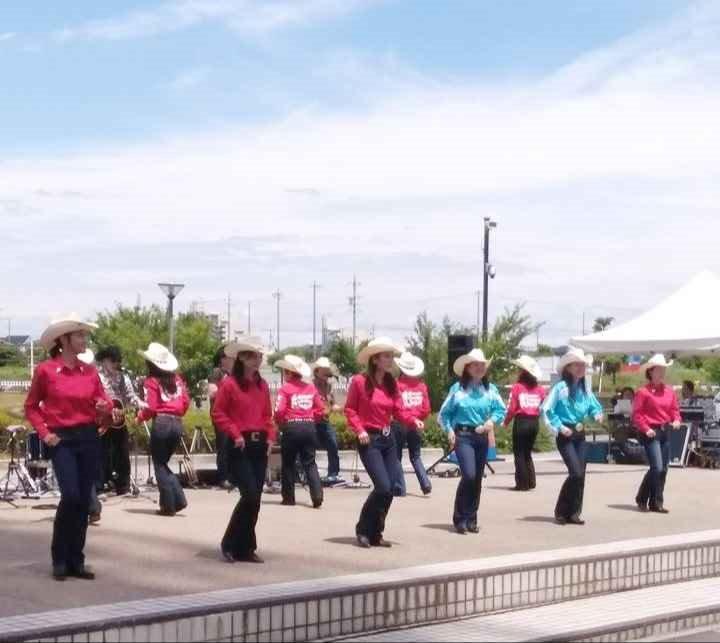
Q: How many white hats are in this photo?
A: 12